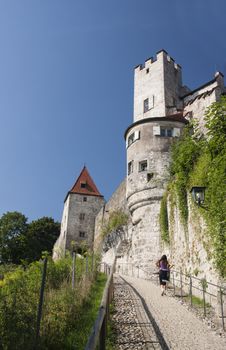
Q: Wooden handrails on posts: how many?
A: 1